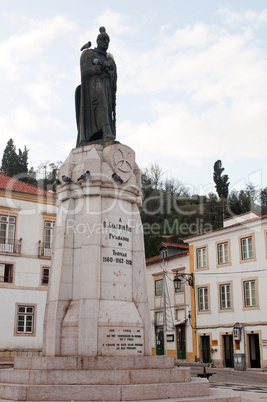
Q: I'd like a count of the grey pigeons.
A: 6